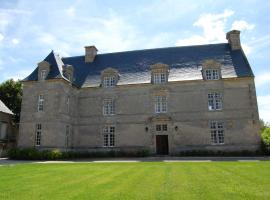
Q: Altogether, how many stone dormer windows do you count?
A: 5